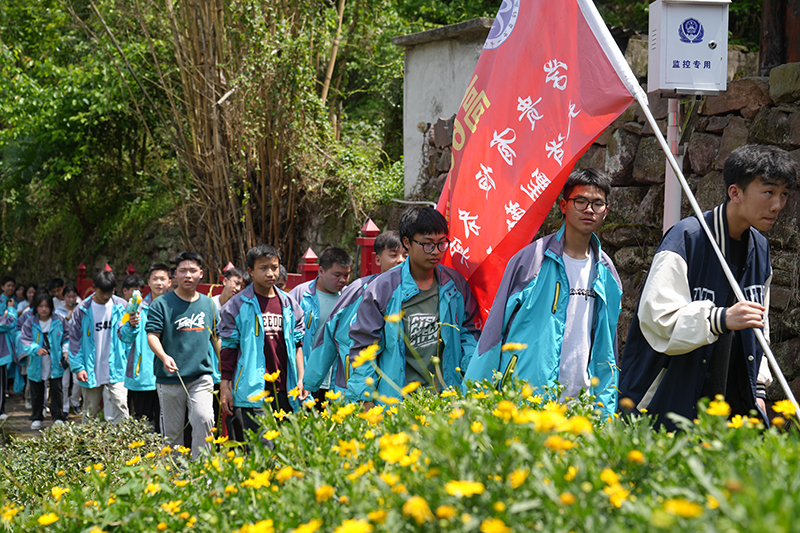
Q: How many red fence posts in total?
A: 6